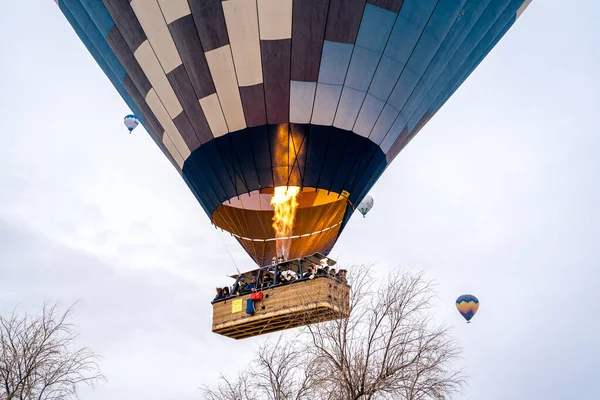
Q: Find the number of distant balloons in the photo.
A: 3